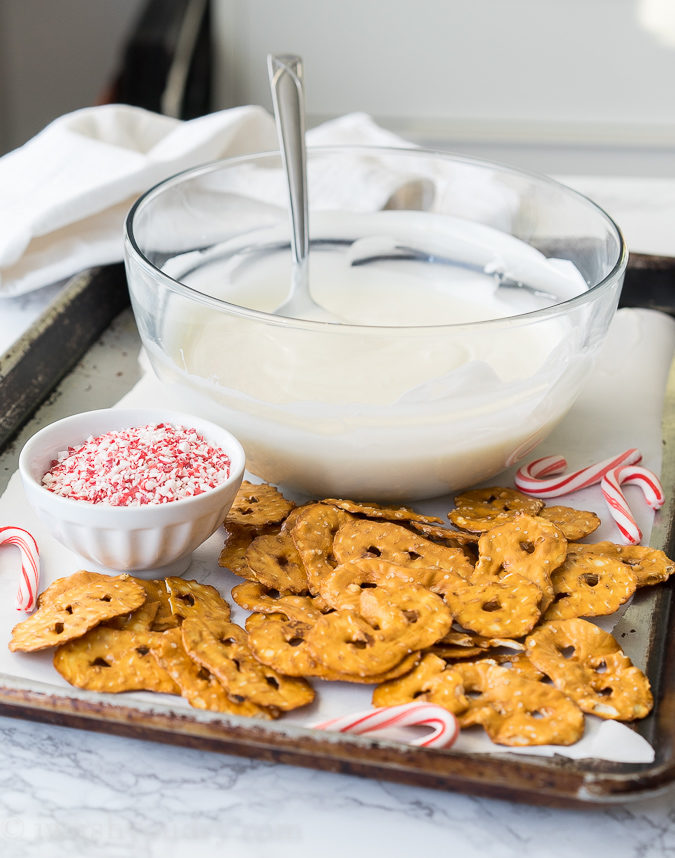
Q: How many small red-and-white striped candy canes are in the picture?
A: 4